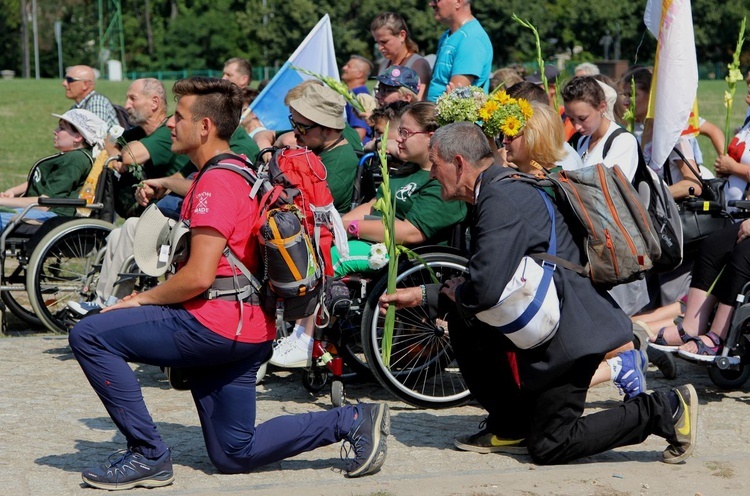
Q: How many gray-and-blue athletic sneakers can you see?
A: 2